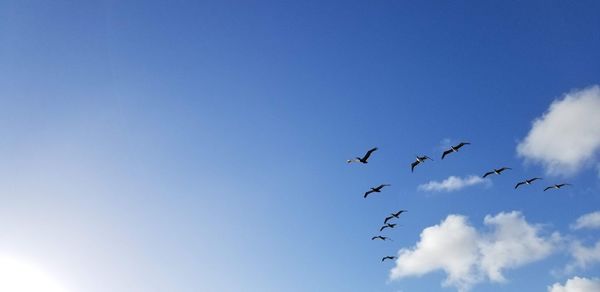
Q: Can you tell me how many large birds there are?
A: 11